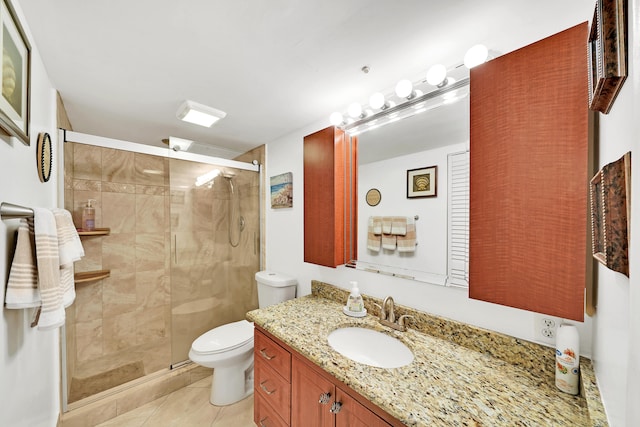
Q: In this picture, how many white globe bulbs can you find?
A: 6